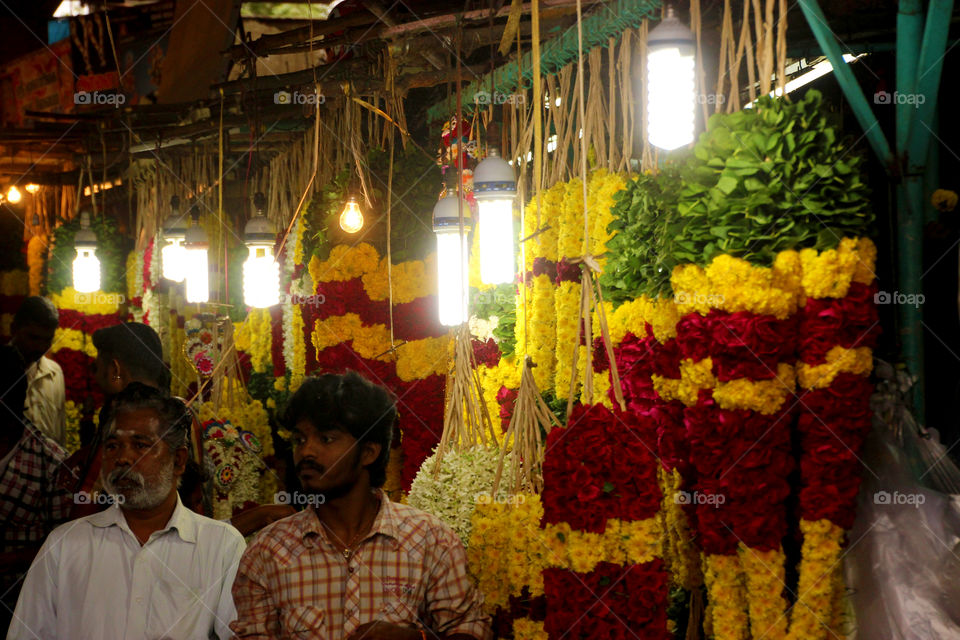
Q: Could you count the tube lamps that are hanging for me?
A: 7